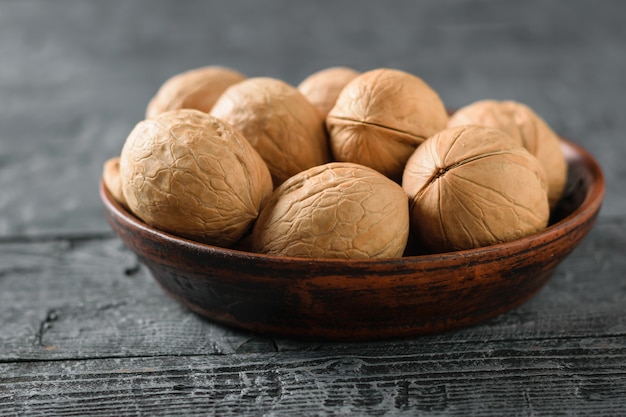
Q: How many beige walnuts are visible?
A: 9